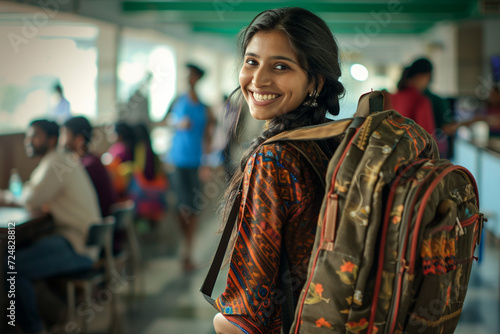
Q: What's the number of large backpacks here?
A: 1